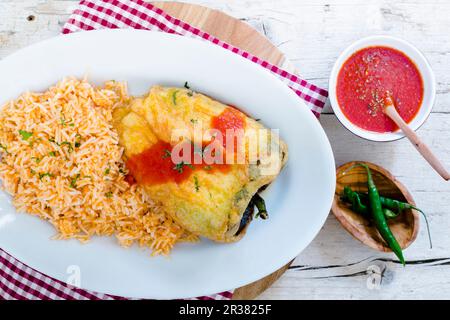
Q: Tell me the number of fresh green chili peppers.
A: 3